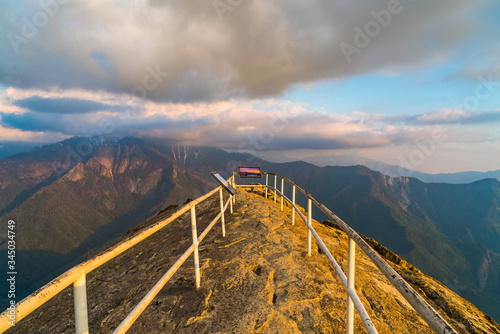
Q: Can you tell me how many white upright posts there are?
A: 11